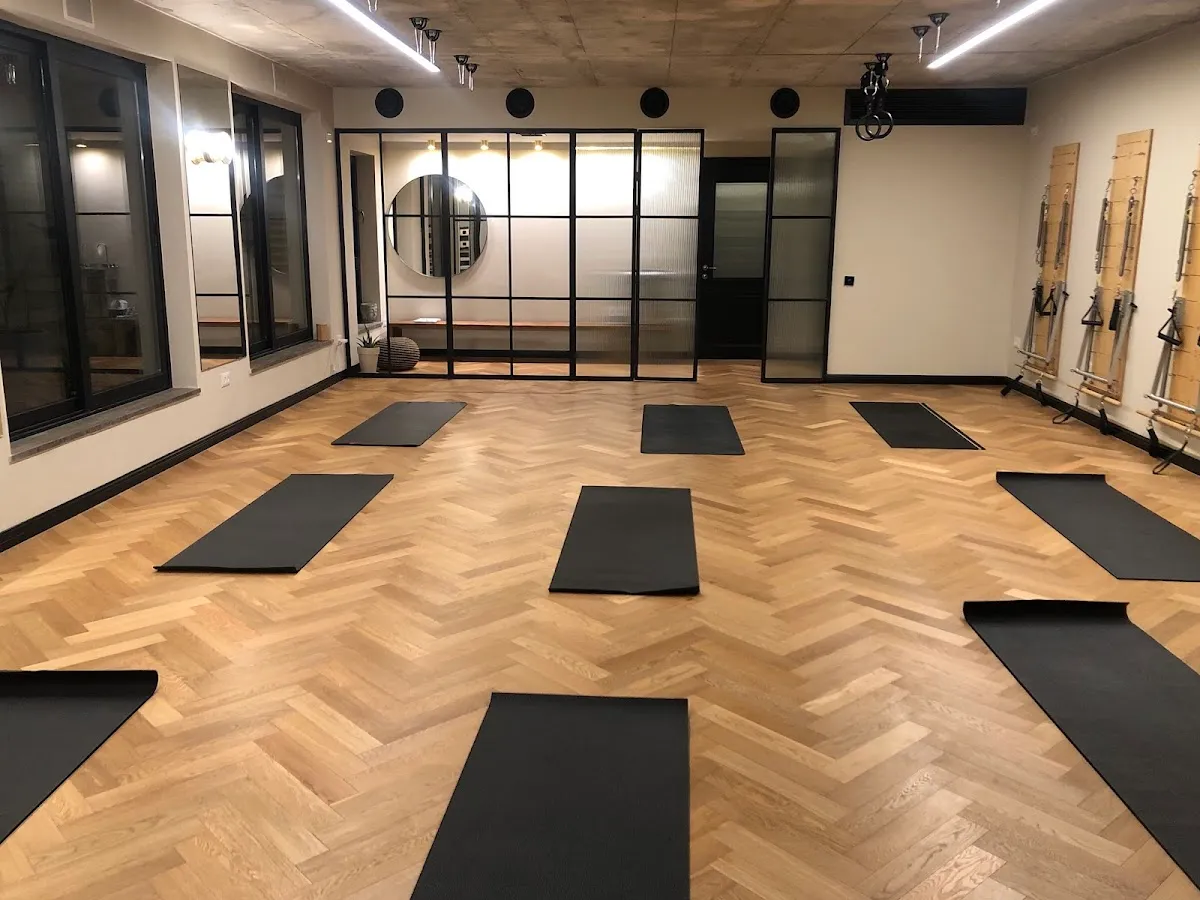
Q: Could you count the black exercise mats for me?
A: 9